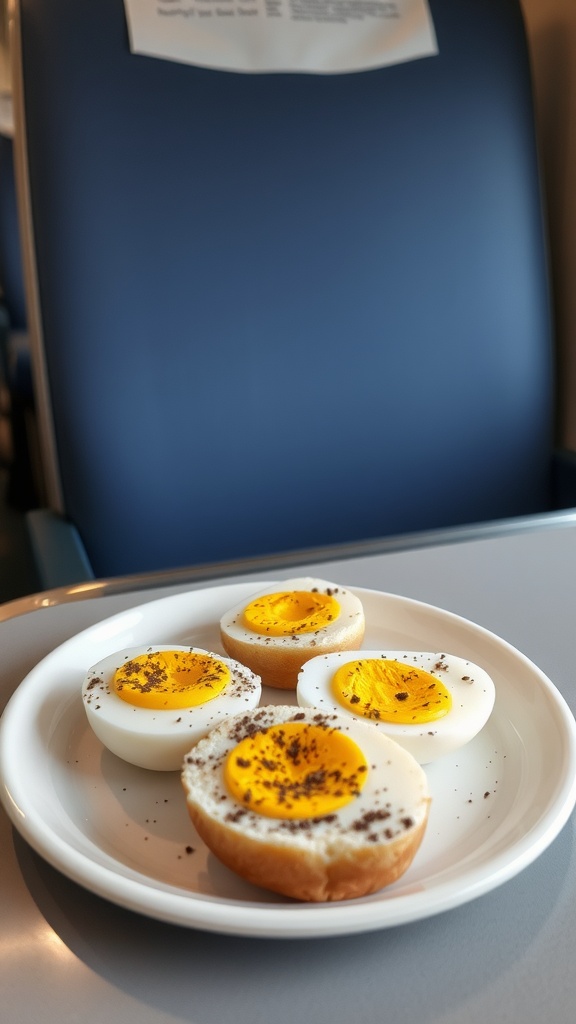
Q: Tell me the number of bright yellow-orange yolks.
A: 4